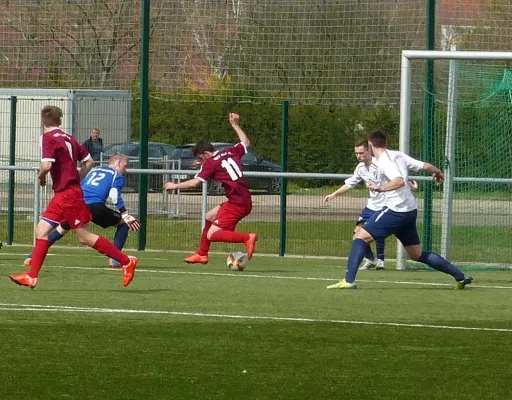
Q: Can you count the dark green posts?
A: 4